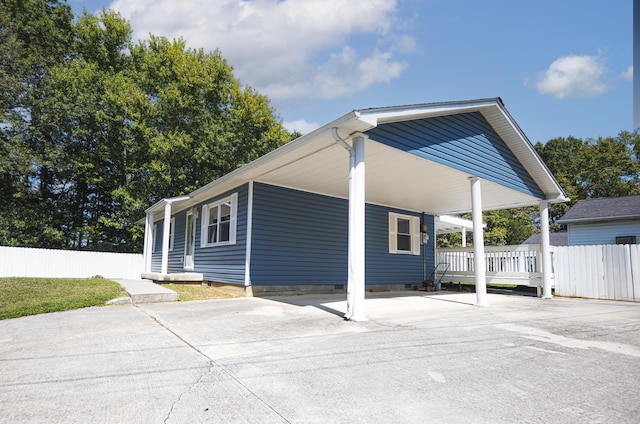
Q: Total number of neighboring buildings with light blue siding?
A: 1